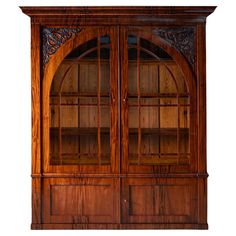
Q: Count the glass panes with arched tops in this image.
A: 2